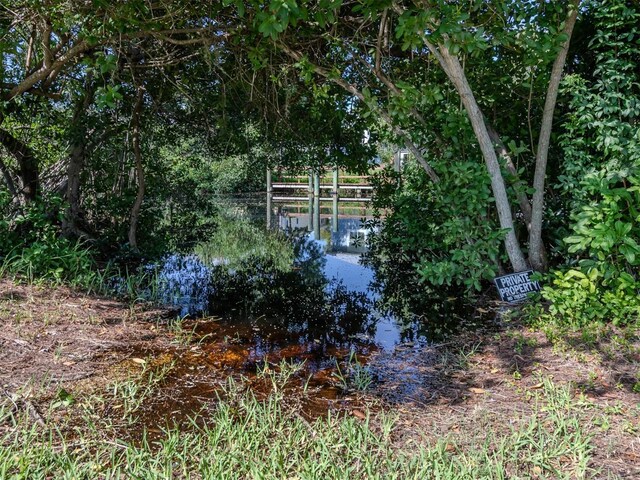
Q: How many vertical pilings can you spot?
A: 4